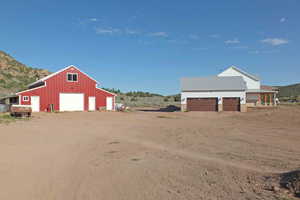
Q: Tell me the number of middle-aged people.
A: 0